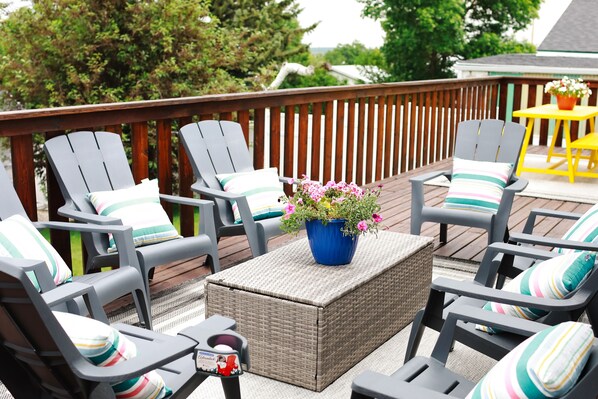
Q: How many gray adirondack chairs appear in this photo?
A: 8